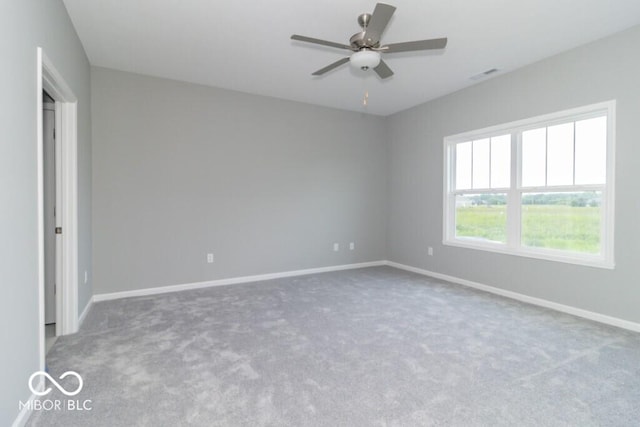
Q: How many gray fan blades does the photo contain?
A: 5